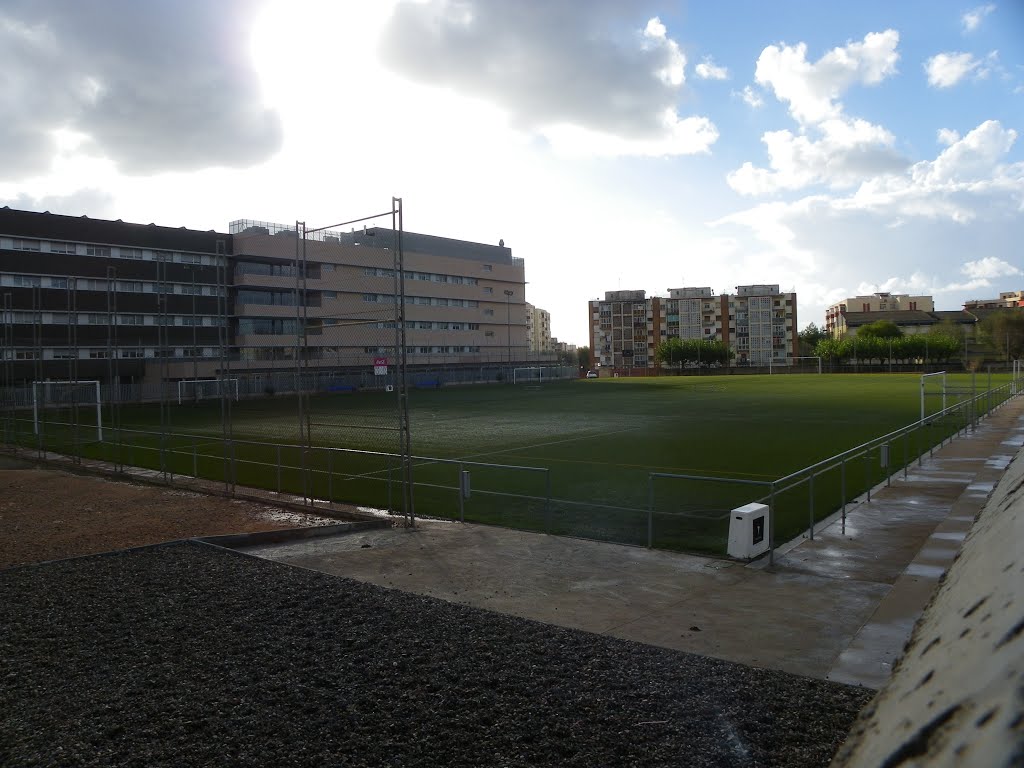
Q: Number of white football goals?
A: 6